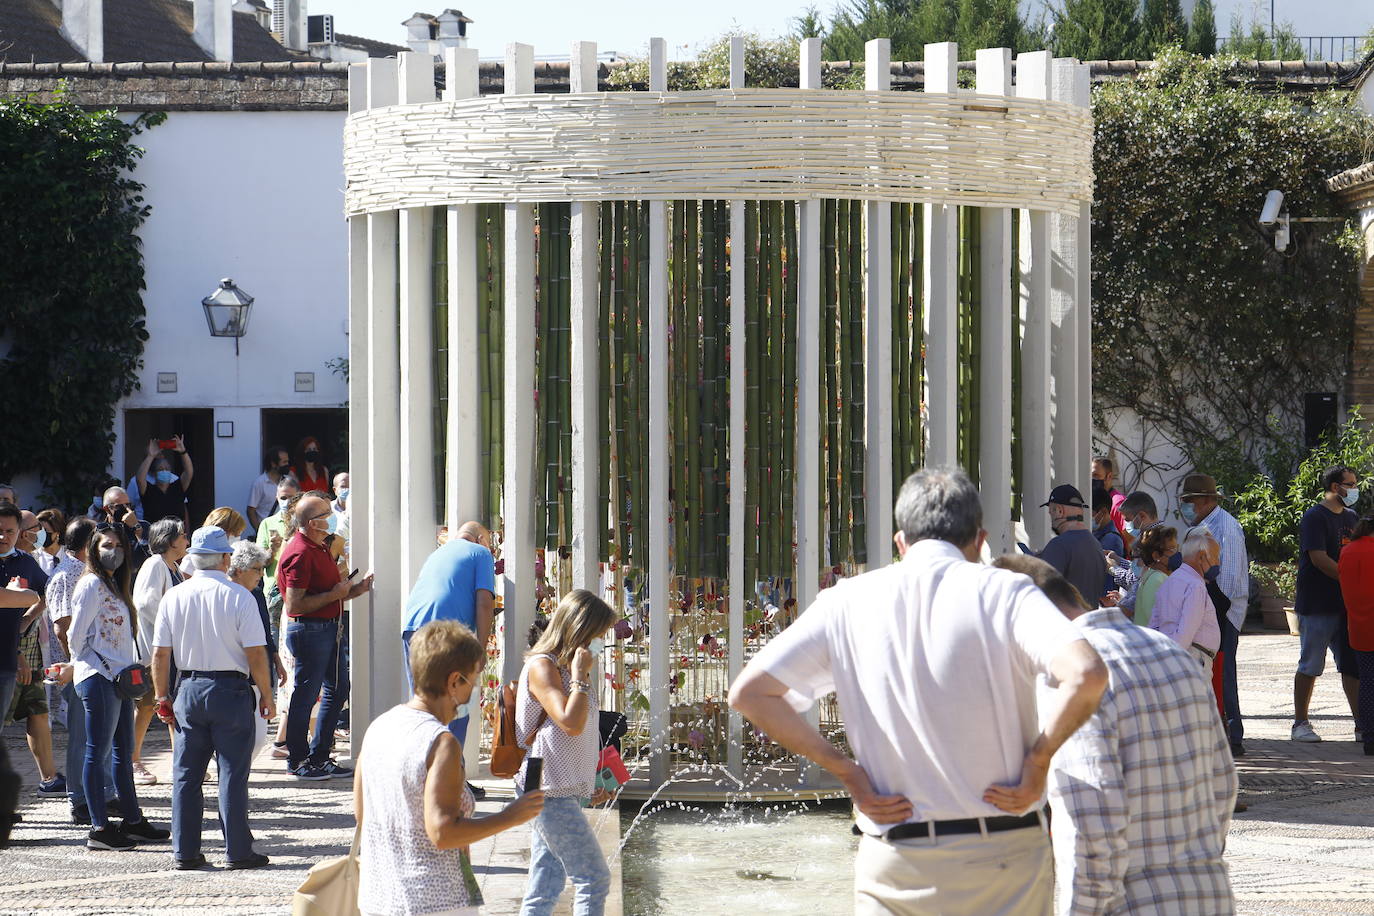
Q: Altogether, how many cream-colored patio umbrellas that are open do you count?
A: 0